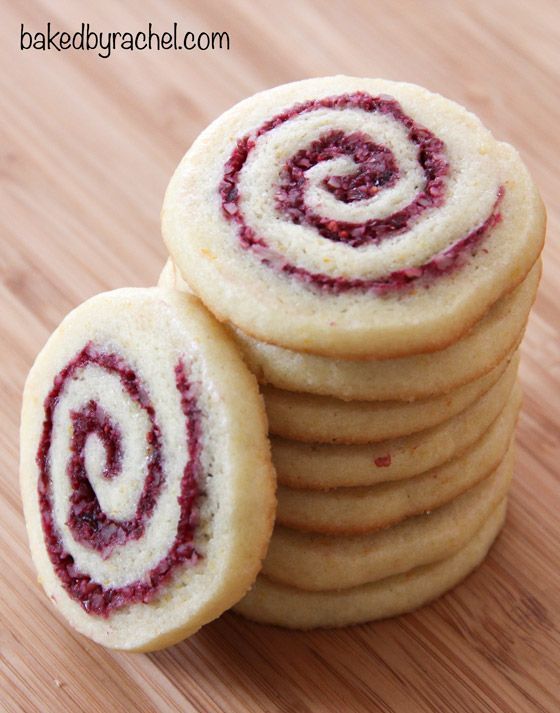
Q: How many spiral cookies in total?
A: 8